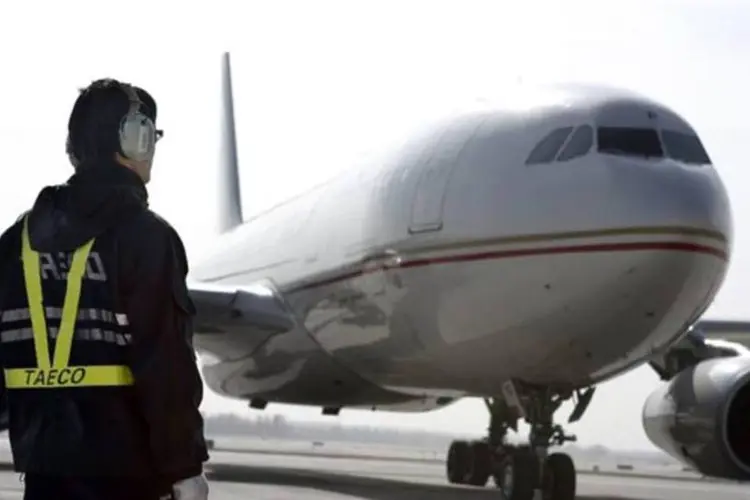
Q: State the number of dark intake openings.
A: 1